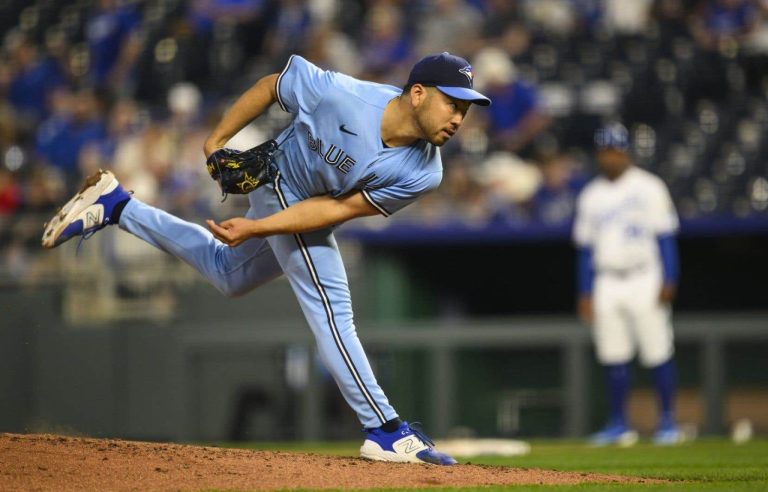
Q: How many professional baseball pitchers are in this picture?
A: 1